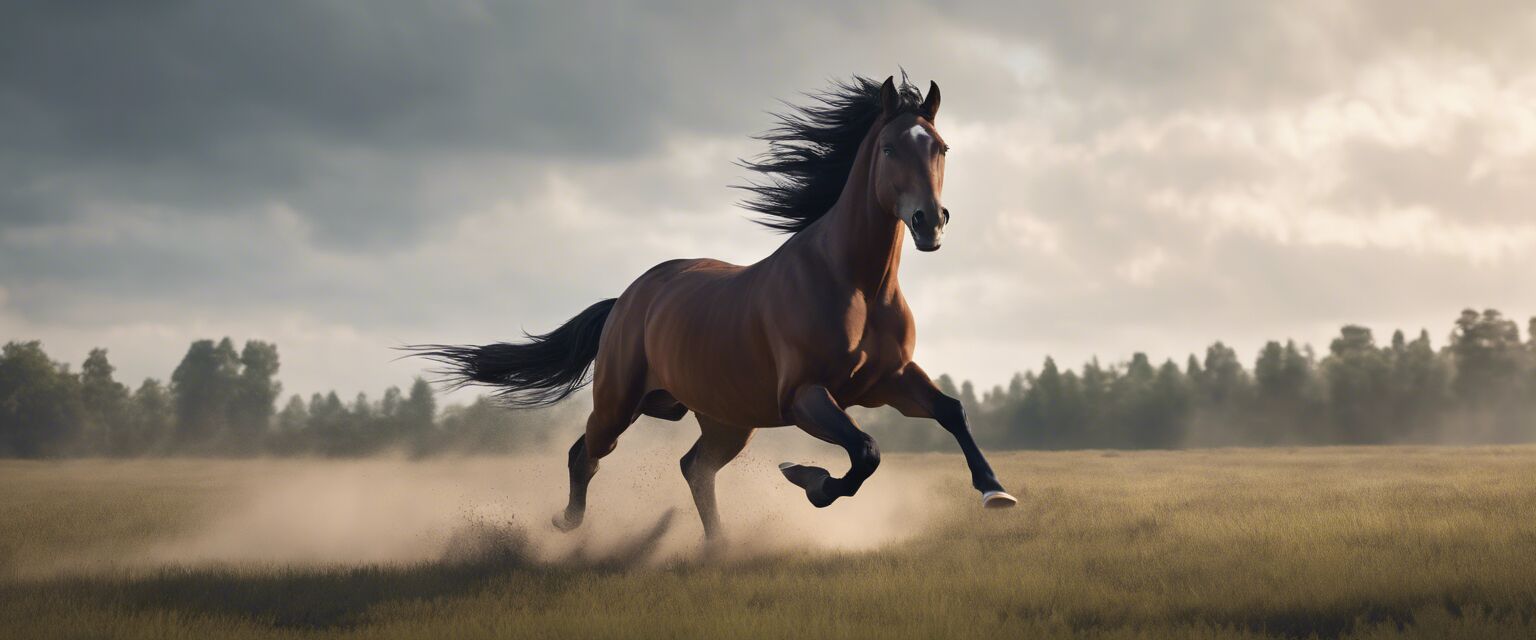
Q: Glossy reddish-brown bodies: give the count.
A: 1